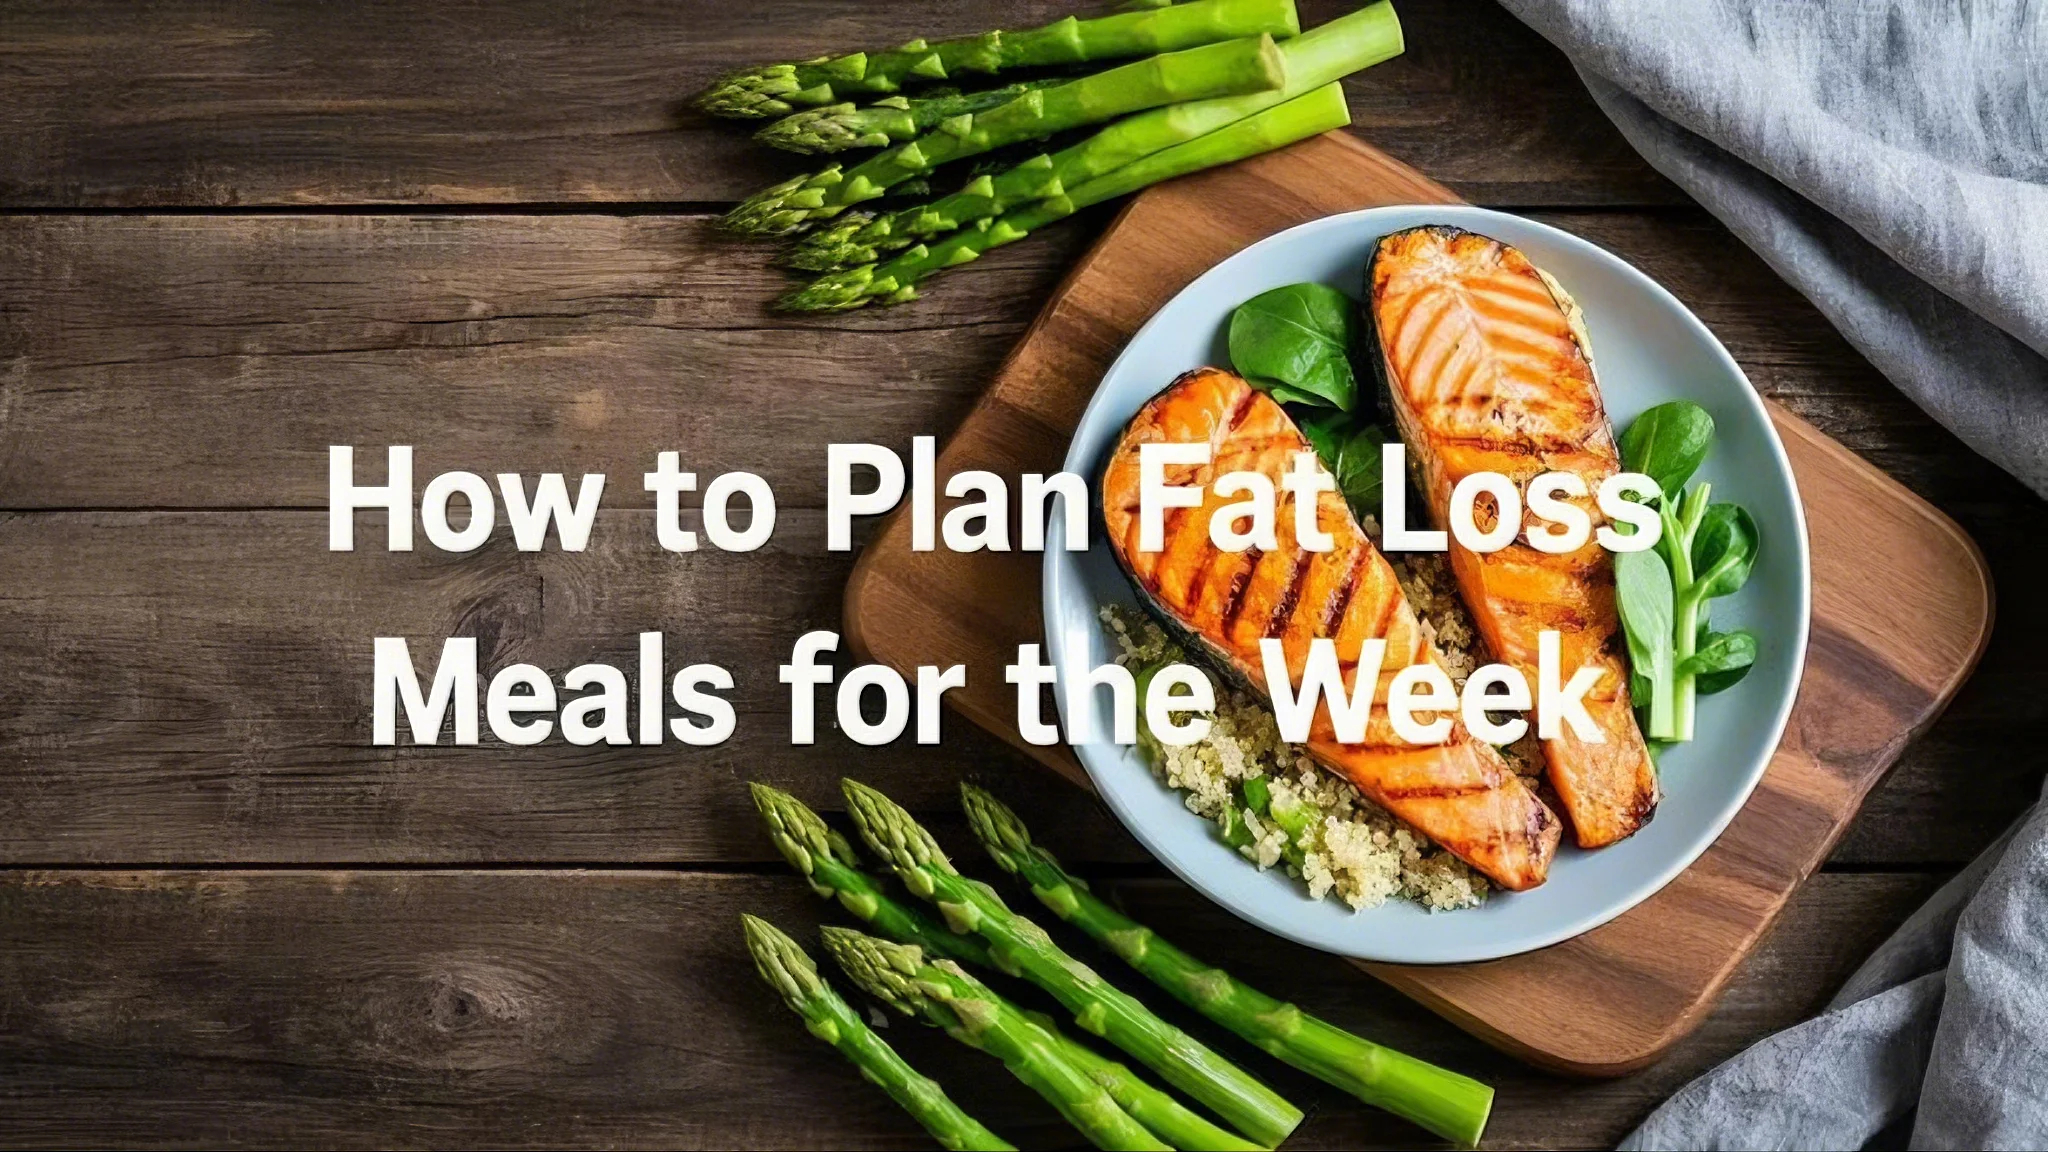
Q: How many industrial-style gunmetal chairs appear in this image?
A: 0